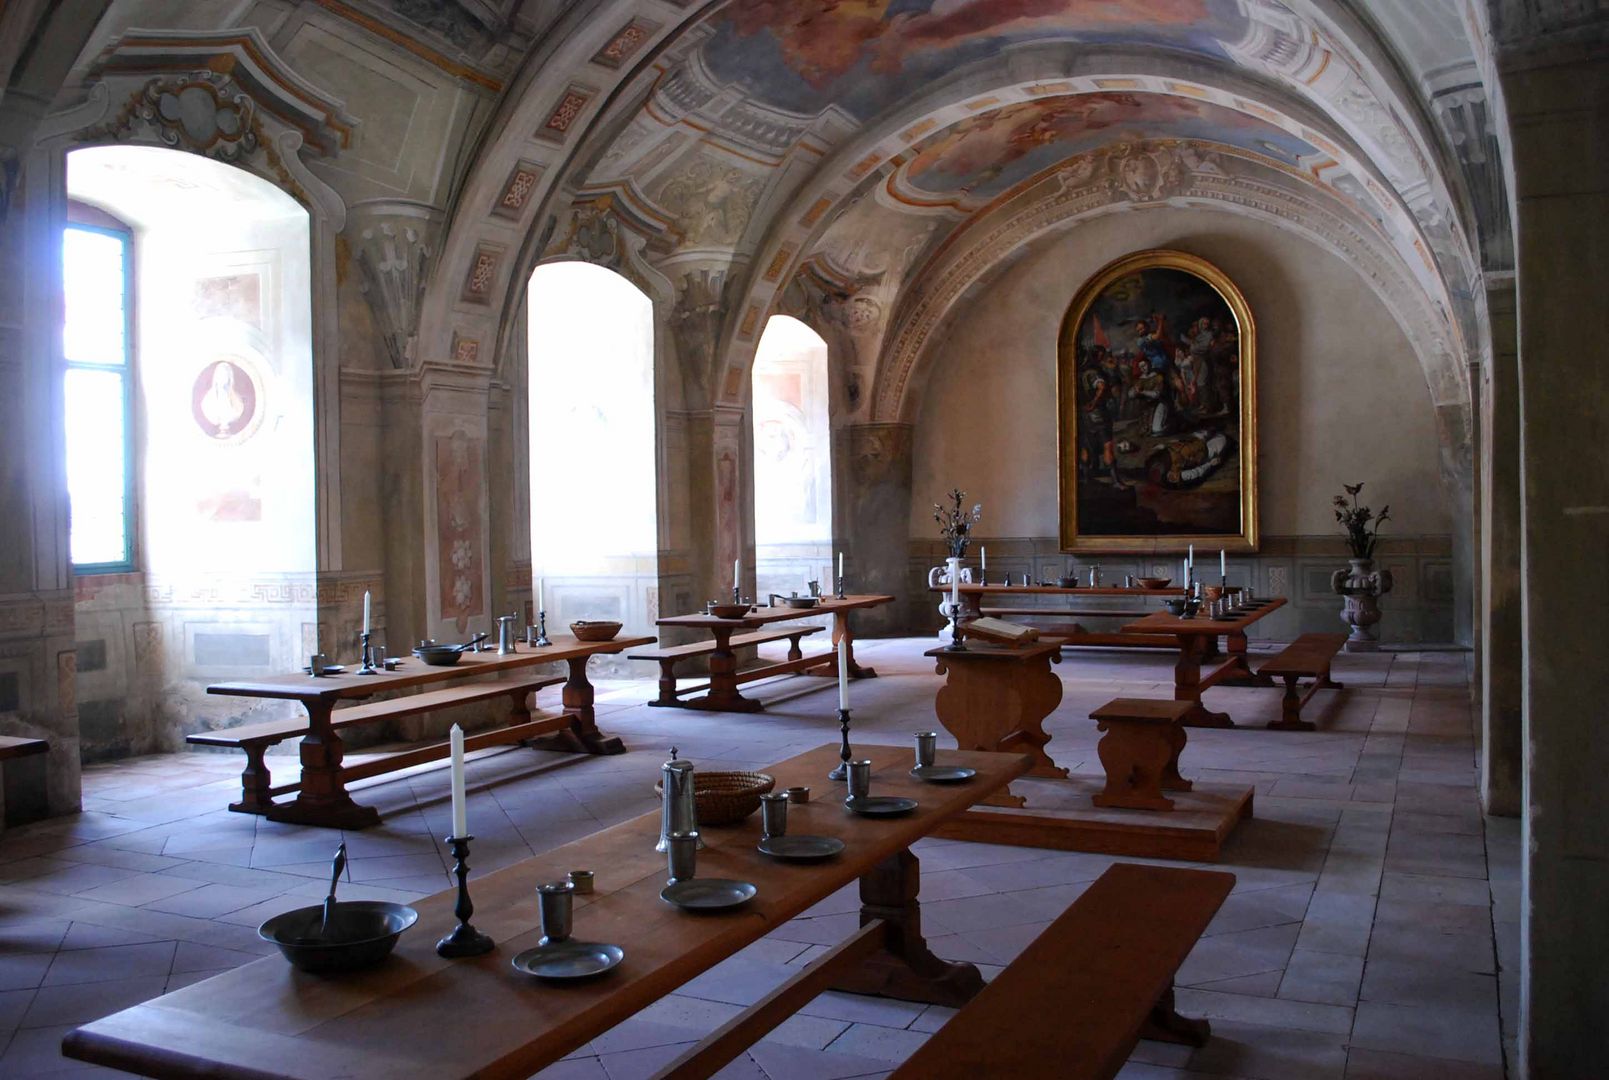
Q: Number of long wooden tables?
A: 5